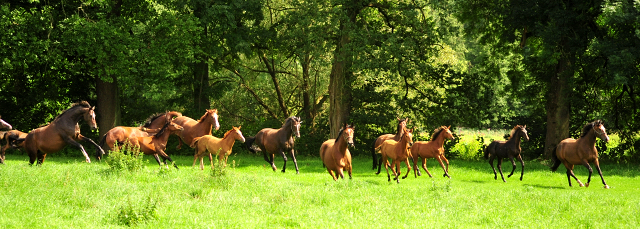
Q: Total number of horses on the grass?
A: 14